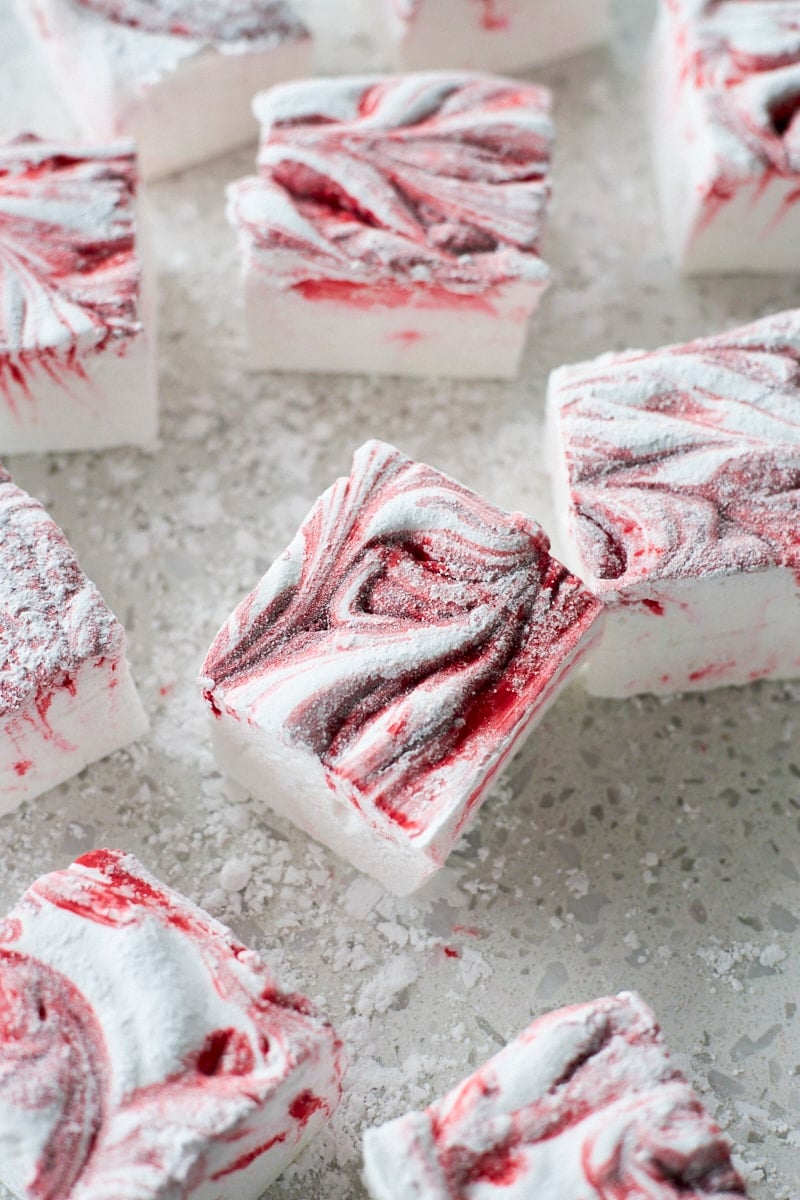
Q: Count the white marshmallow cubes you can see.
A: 10